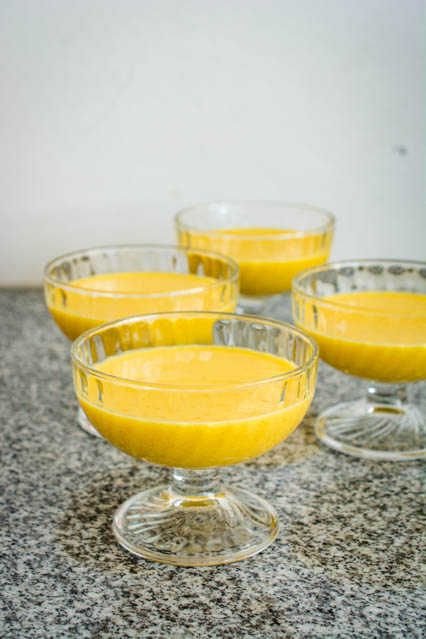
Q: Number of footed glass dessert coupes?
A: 4